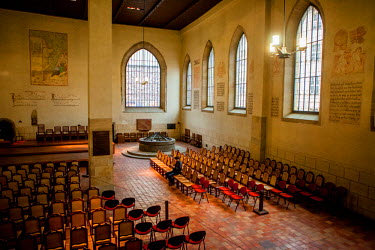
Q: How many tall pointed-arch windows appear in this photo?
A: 5